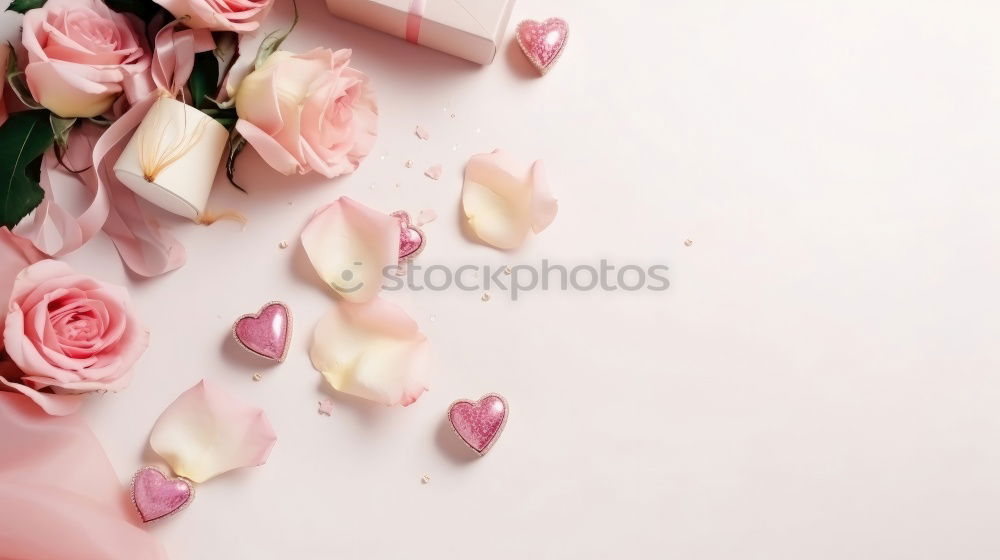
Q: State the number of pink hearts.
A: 5